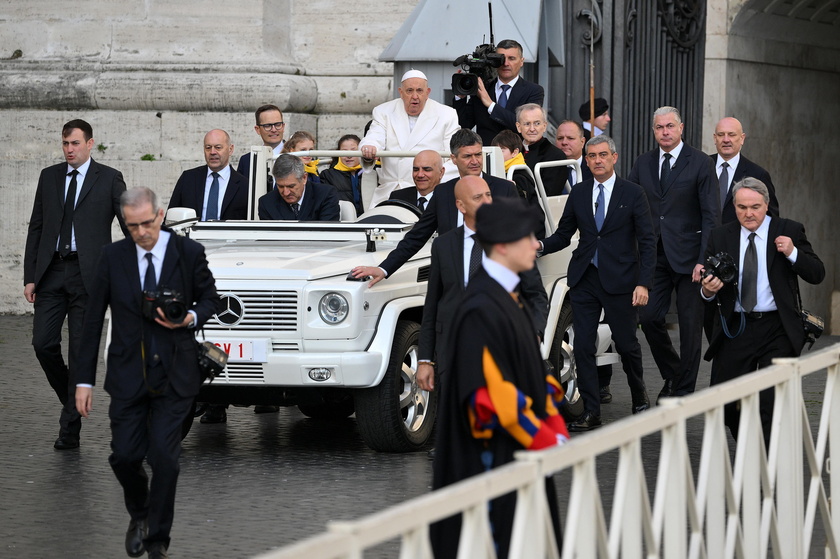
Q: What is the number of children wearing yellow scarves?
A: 3